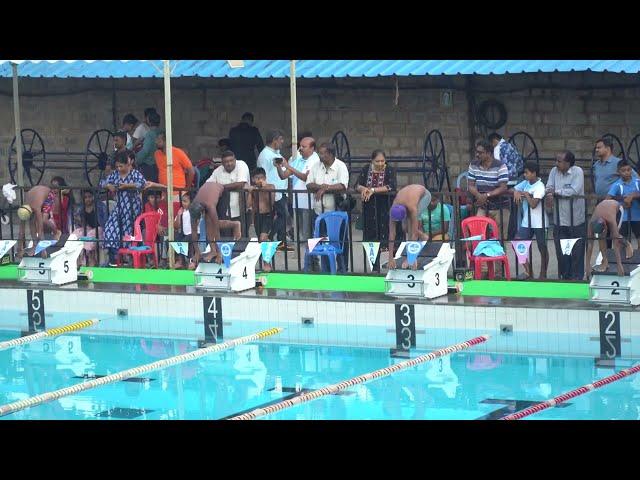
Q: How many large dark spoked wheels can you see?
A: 7